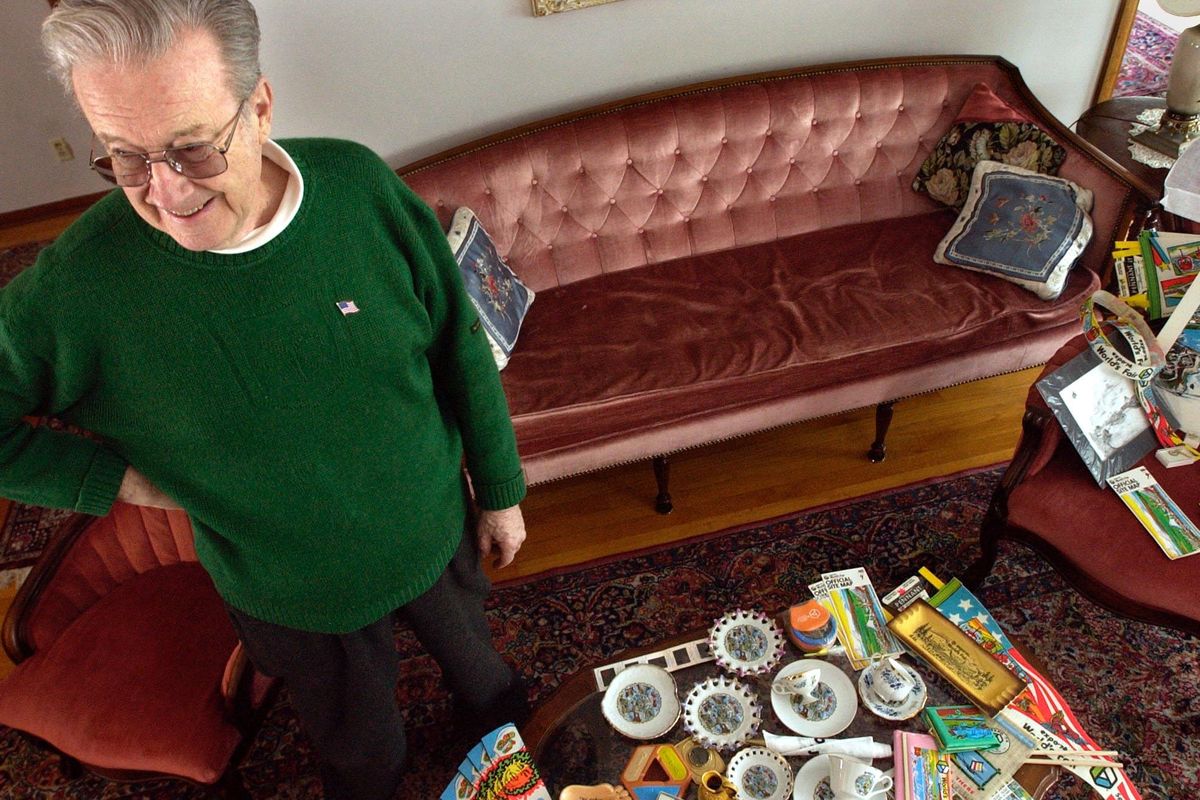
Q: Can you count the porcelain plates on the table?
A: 7